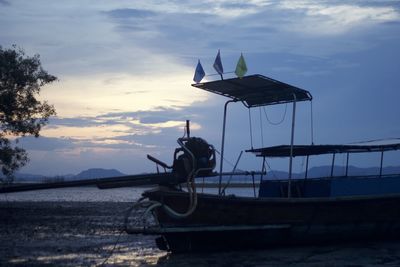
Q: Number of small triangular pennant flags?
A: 3